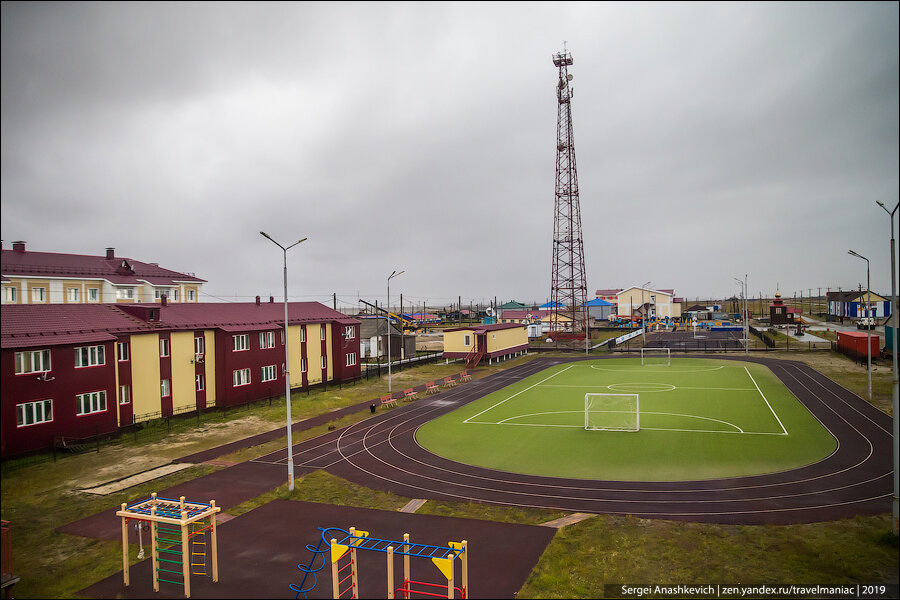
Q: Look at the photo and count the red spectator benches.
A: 5